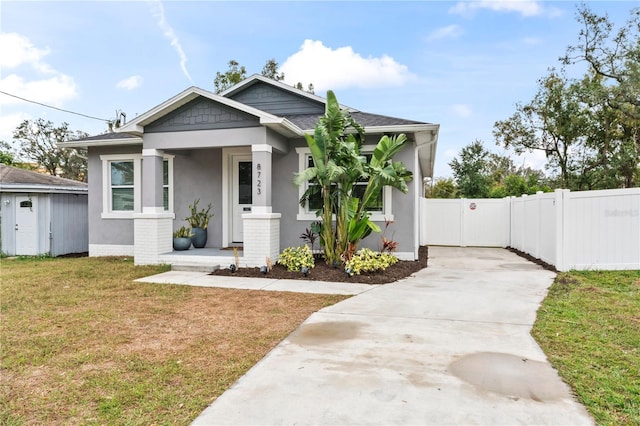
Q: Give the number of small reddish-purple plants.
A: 2